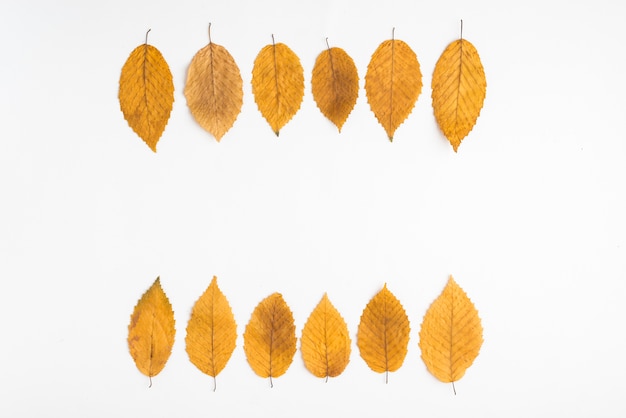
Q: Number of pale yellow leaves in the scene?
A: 12